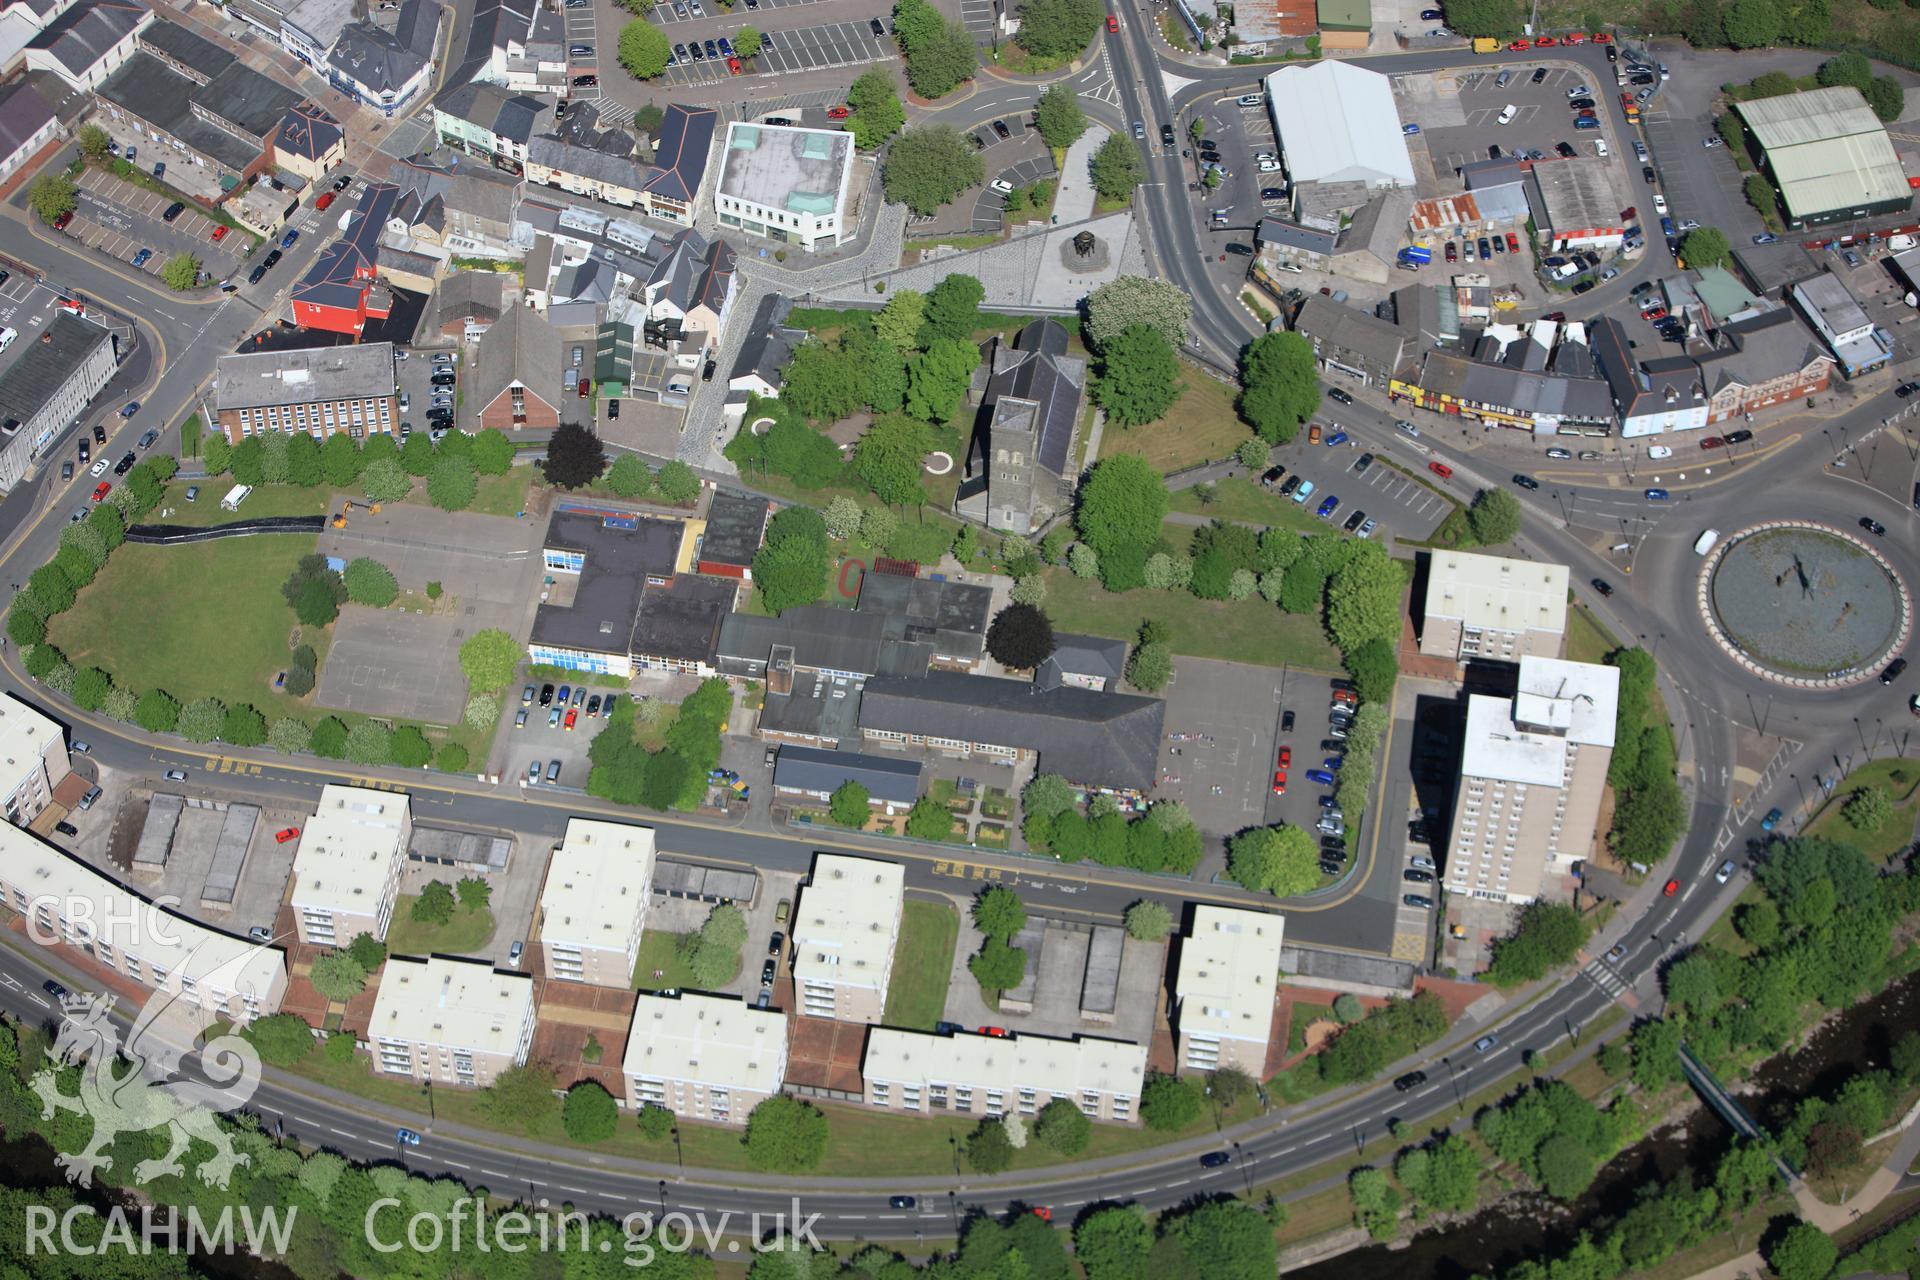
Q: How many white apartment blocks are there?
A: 11